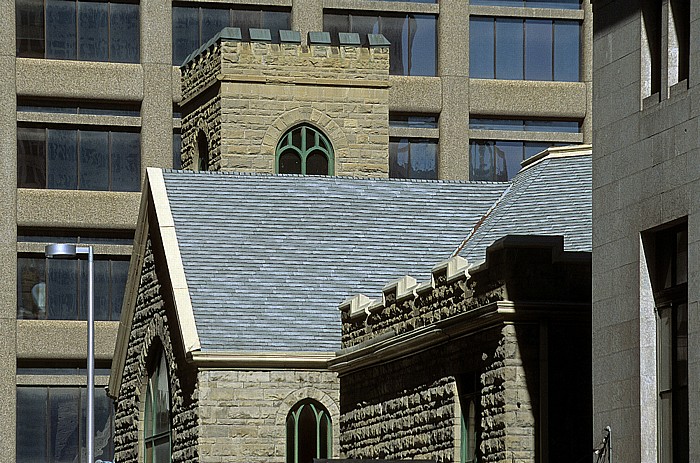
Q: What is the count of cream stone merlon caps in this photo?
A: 3